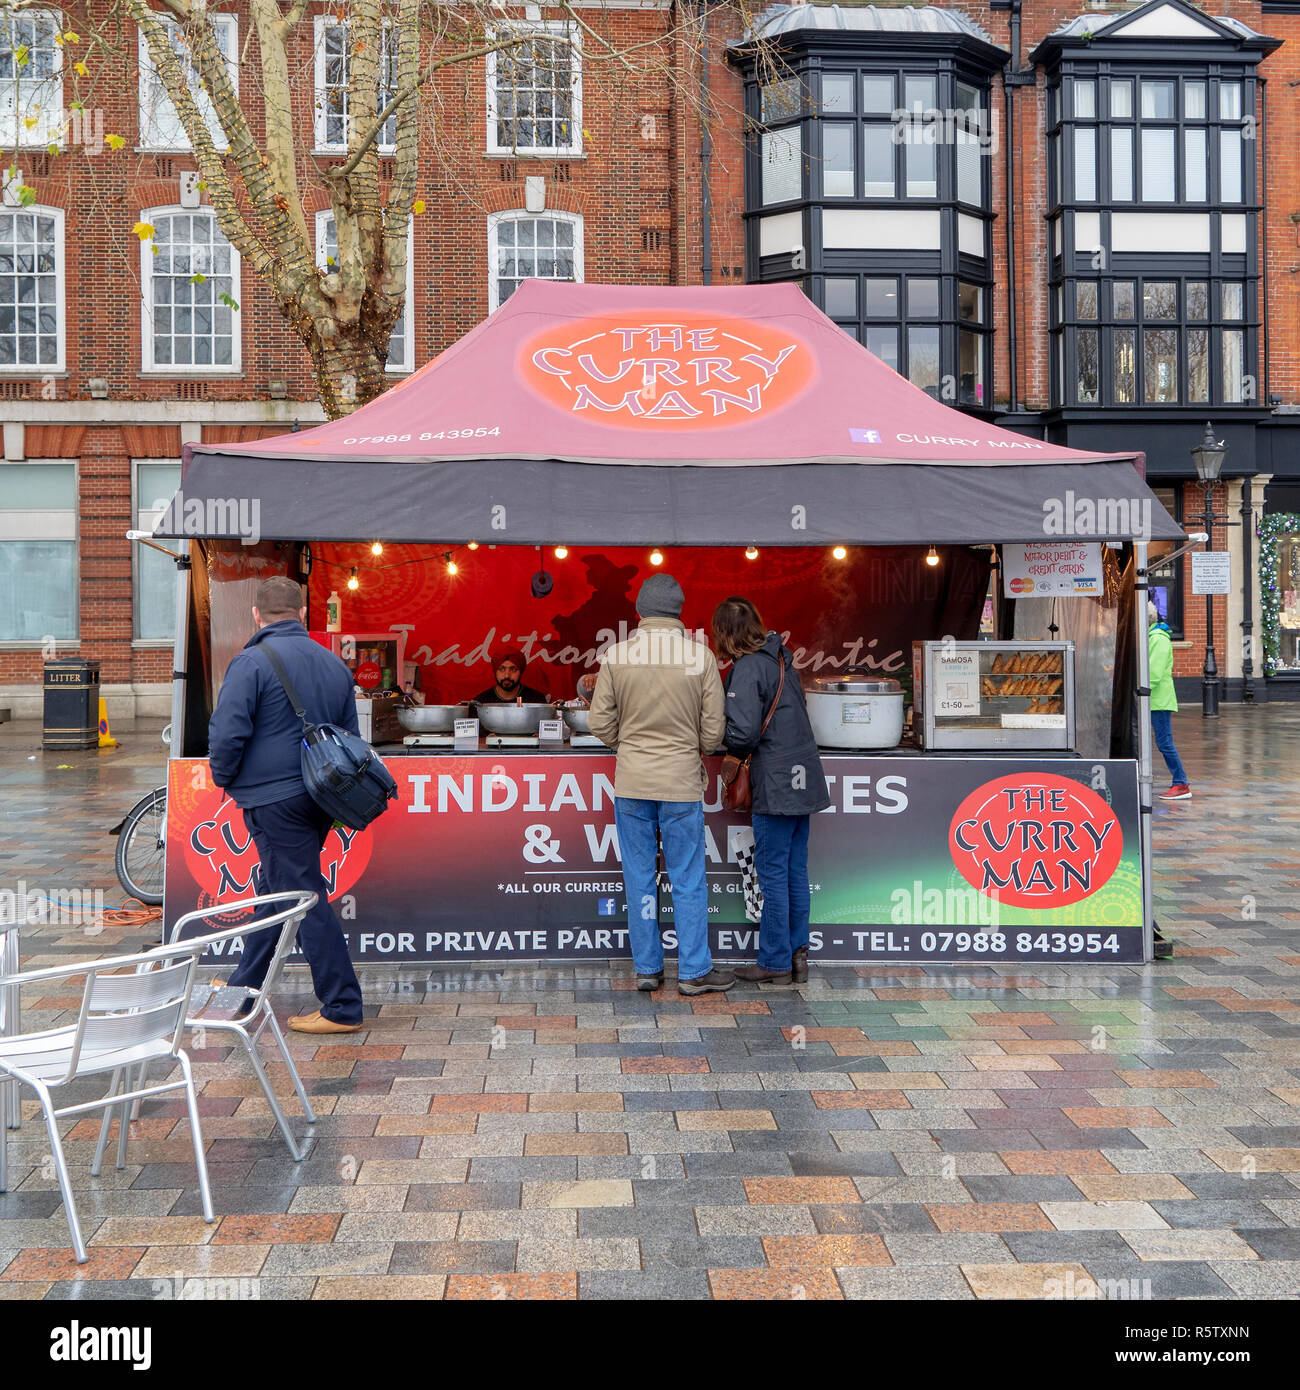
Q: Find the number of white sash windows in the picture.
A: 8